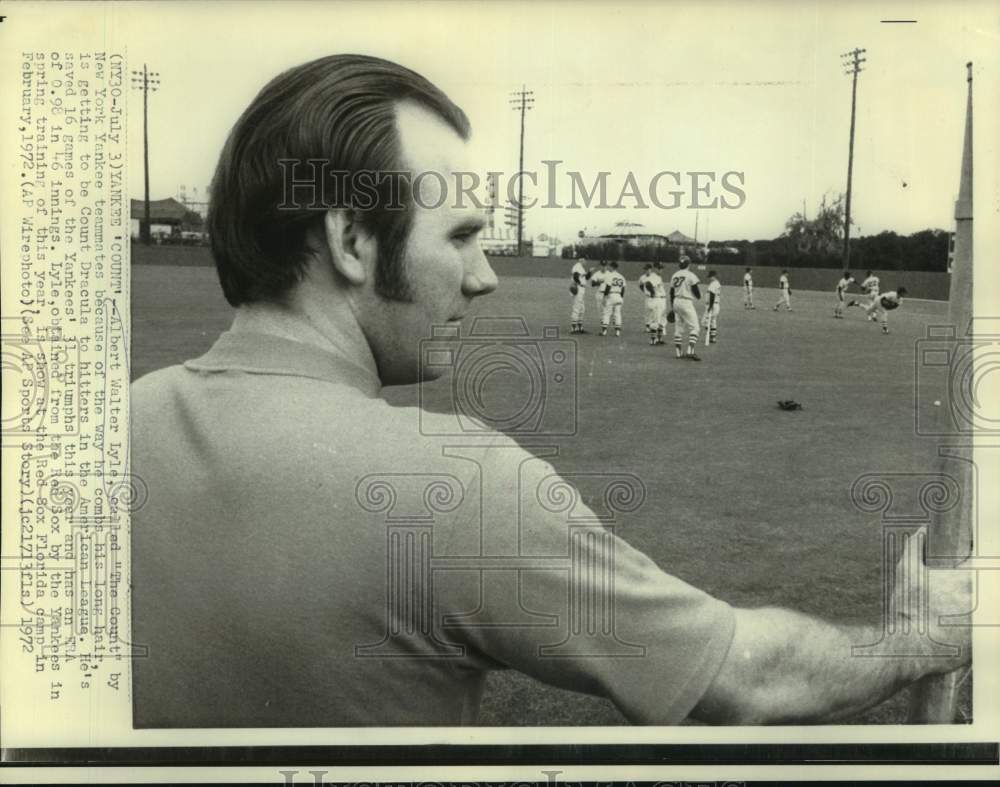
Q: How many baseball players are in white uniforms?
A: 12